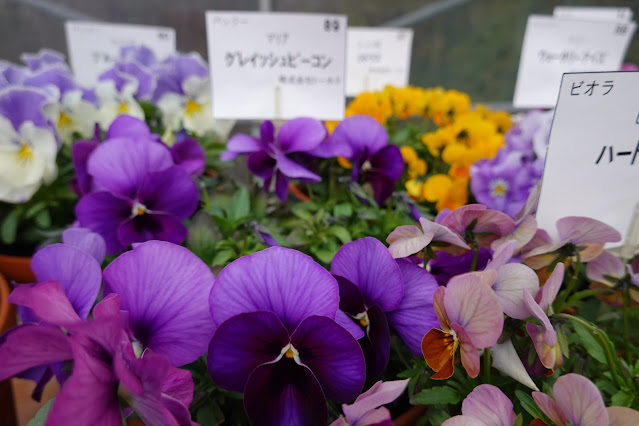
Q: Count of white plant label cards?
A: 6